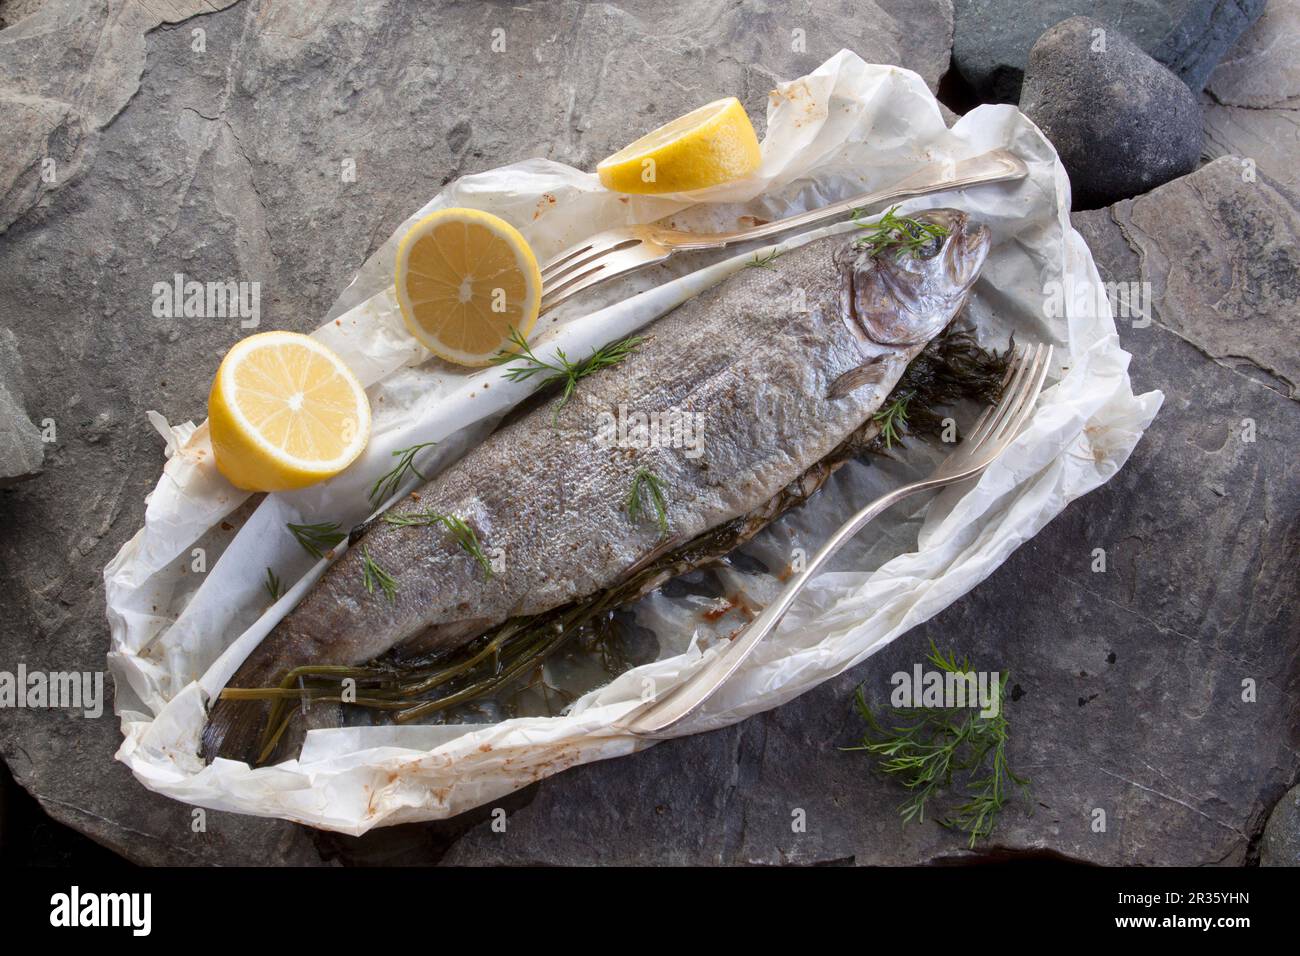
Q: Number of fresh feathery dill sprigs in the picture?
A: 11